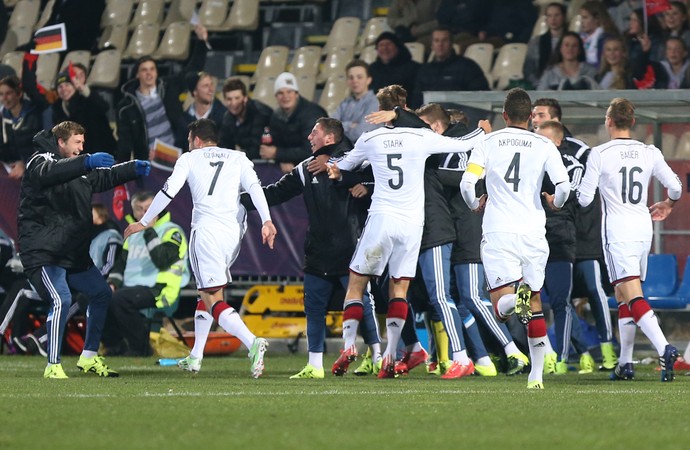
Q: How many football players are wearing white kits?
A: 4